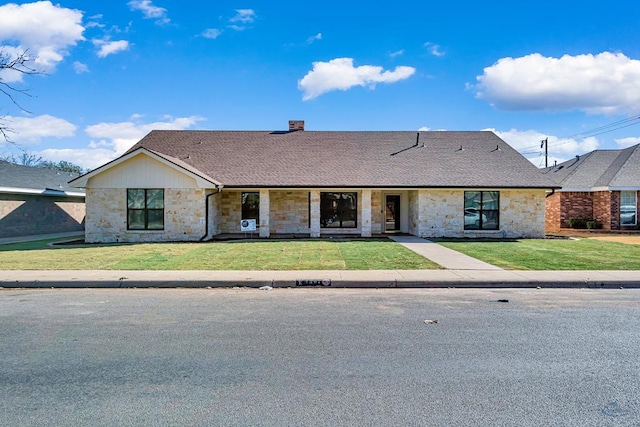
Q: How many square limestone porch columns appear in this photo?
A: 3